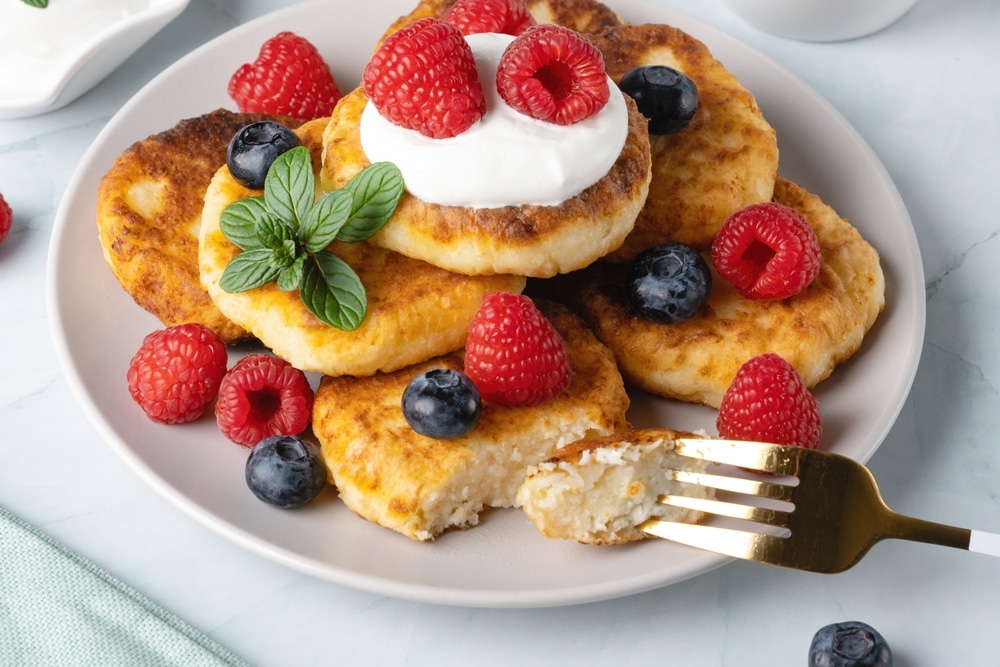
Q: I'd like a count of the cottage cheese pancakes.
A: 7